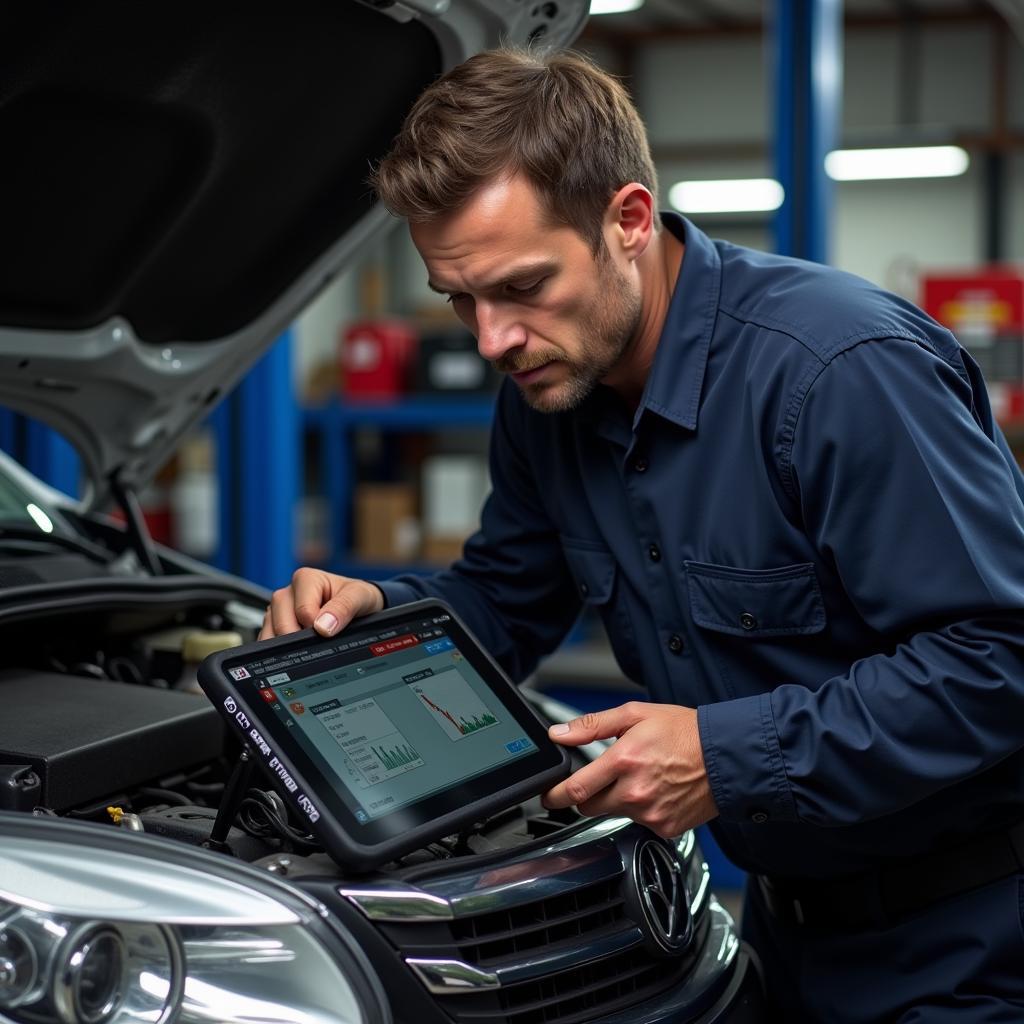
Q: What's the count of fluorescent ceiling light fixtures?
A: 3